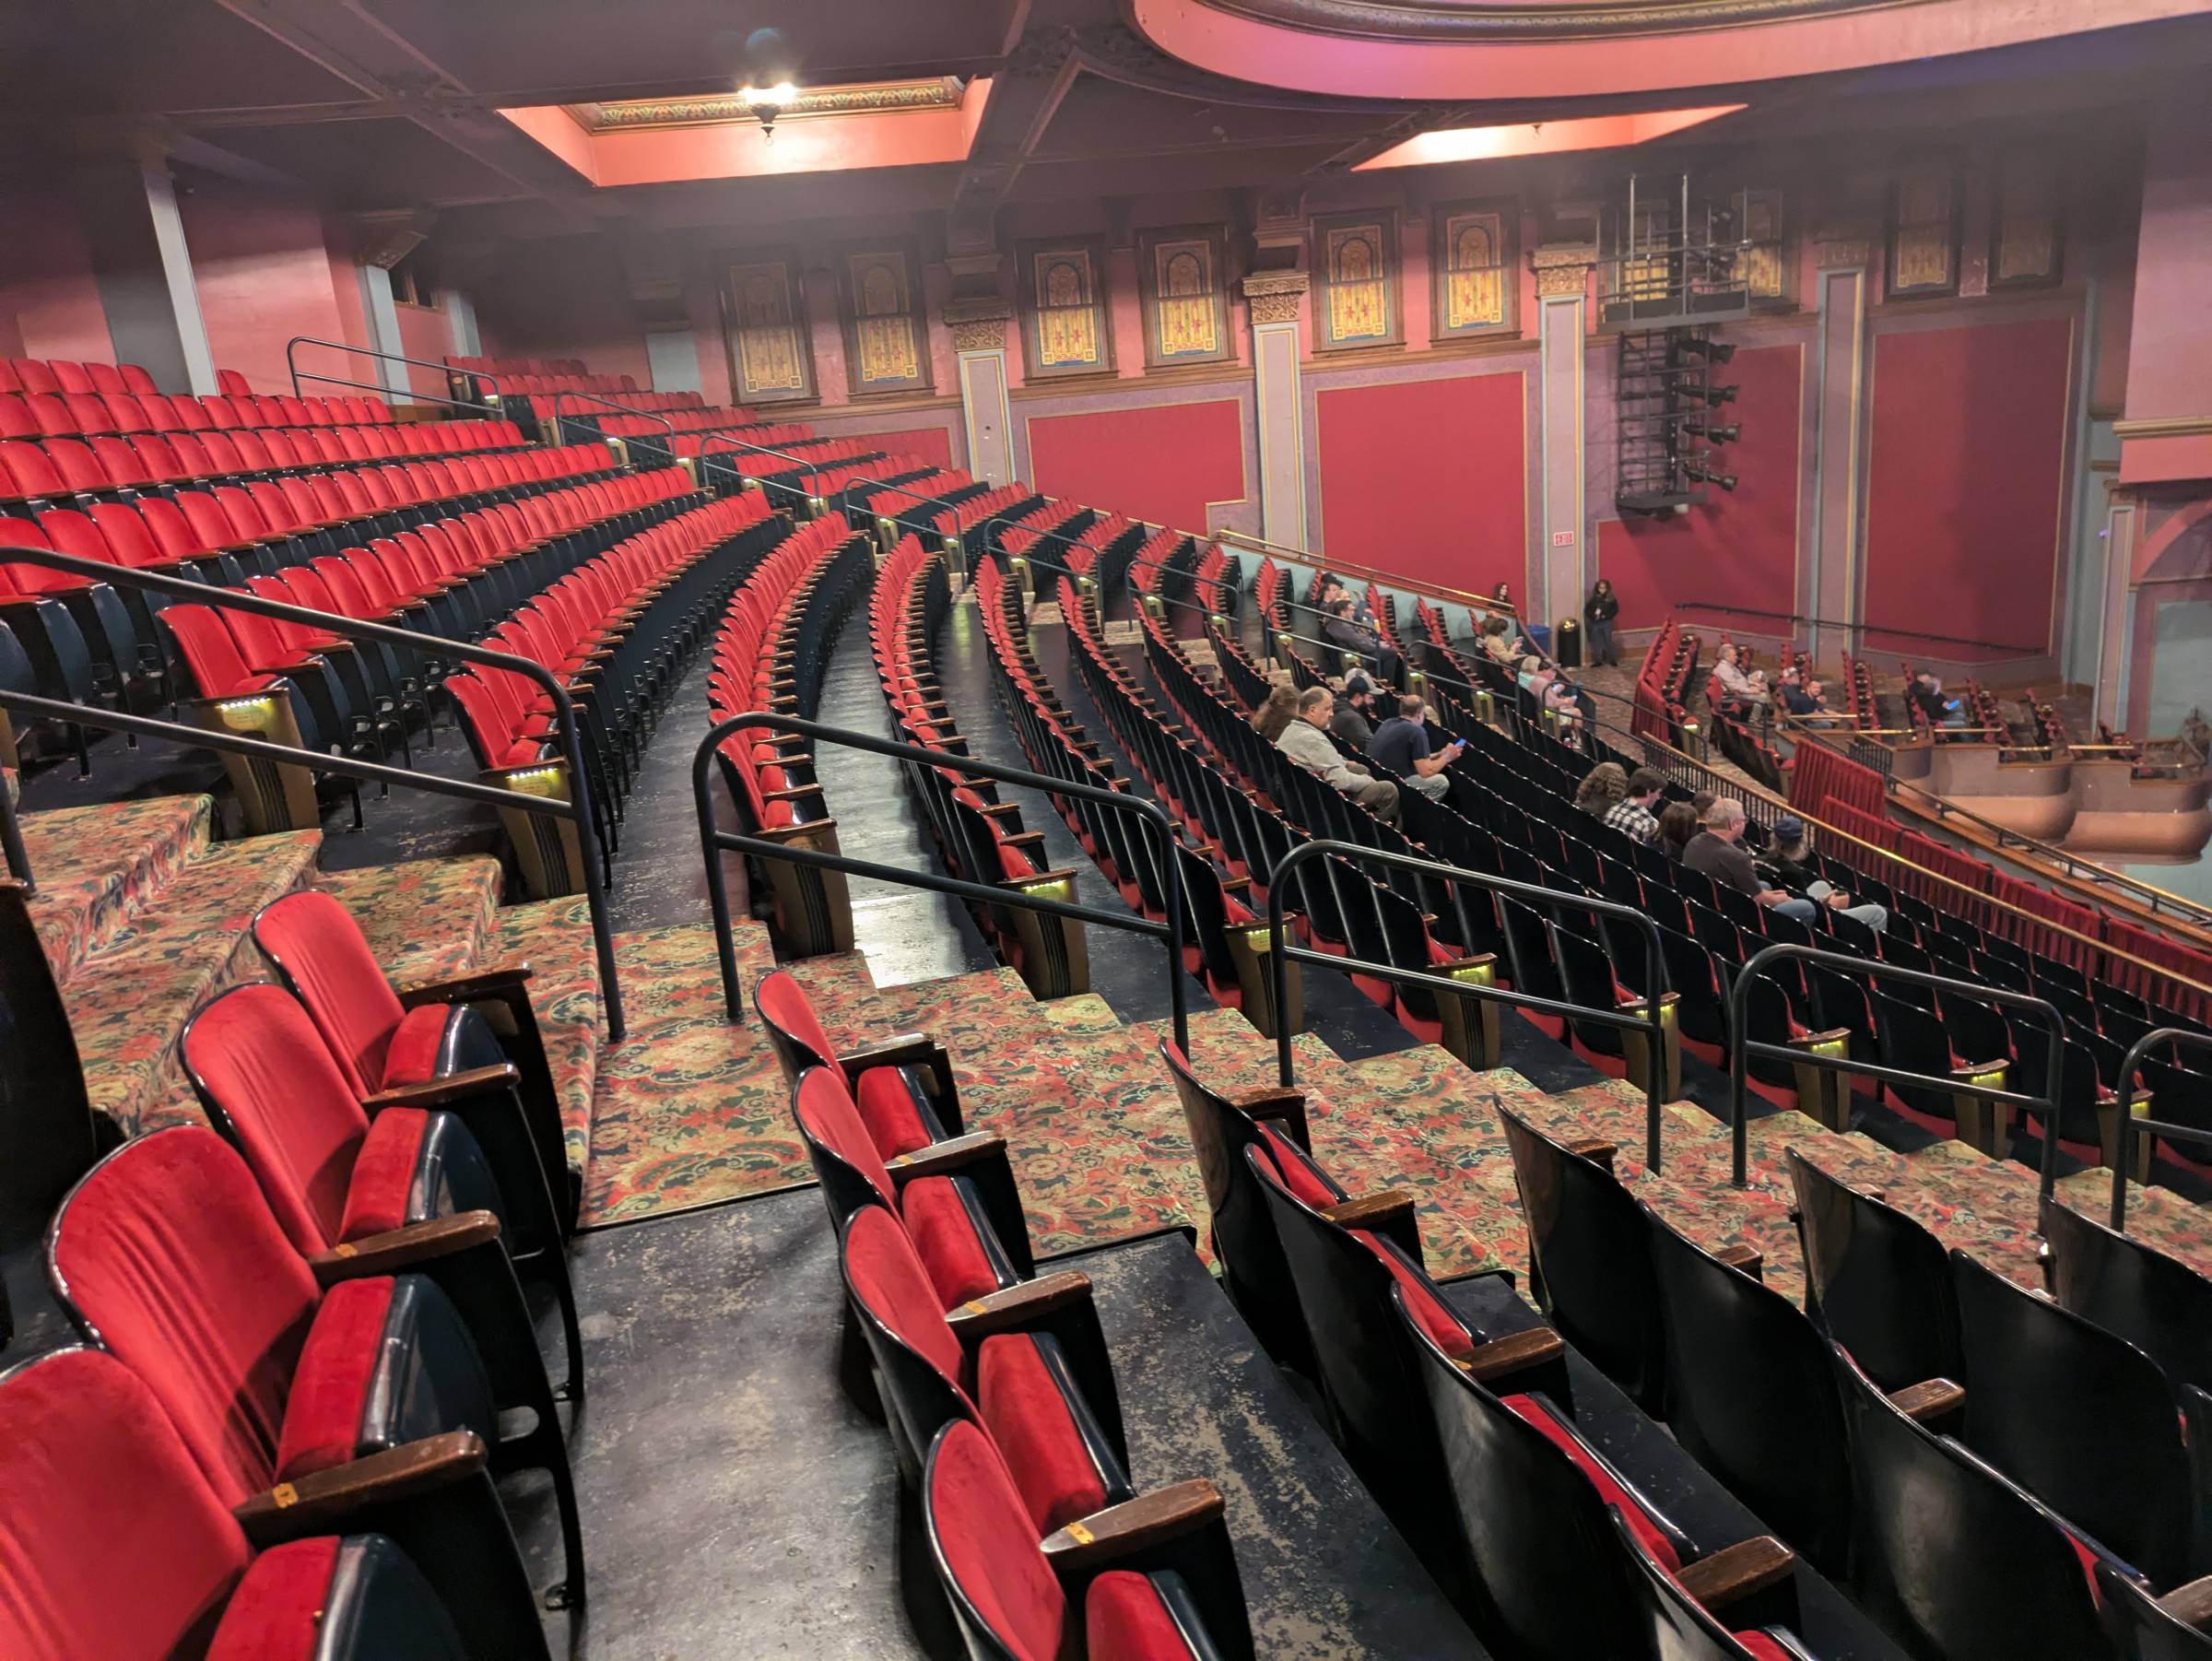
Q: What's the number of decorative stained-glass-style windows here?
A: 10